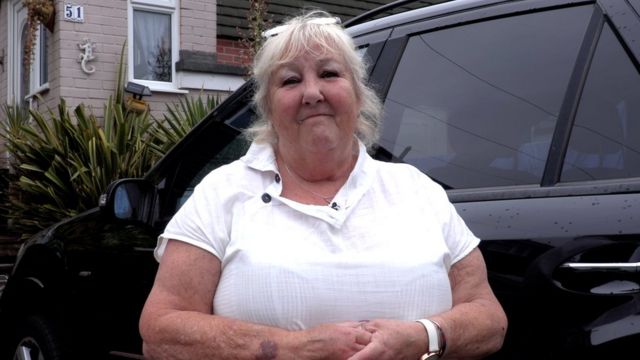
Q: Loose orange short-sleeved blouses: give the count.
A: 0